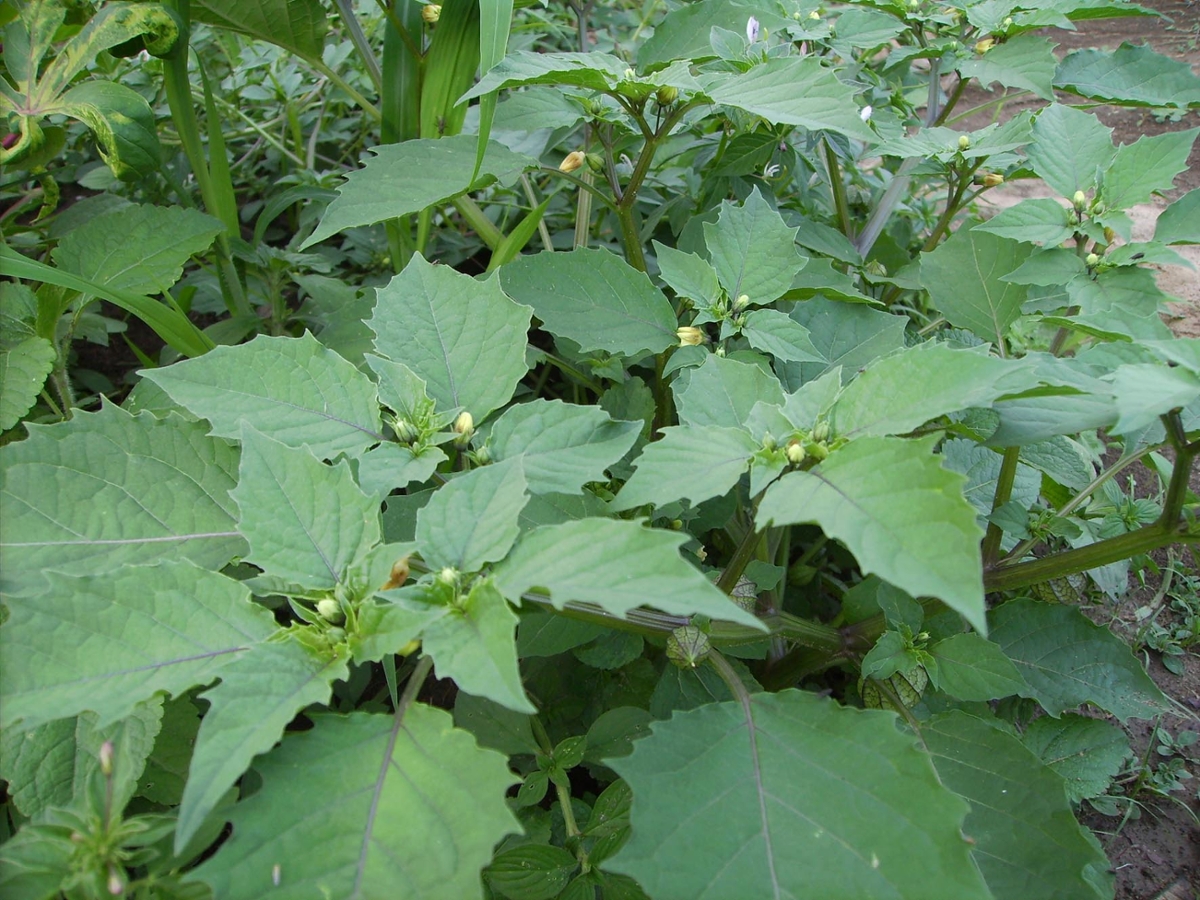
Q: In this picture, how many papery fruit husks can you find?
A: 4